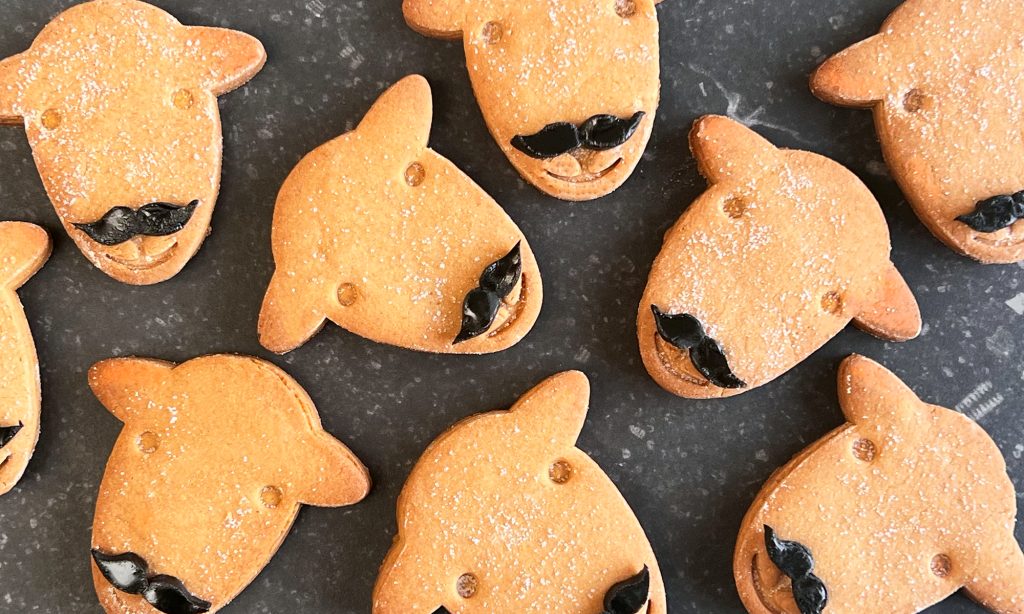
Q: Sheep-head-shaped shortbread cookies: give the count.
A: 9